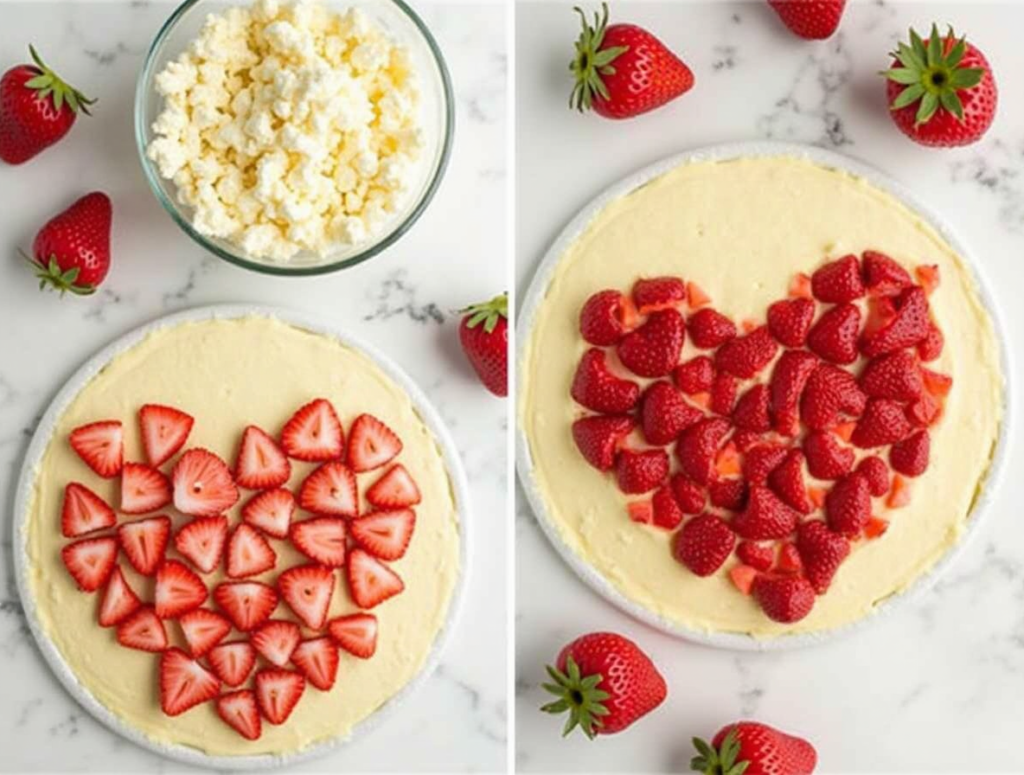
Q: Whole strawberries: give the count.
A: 8